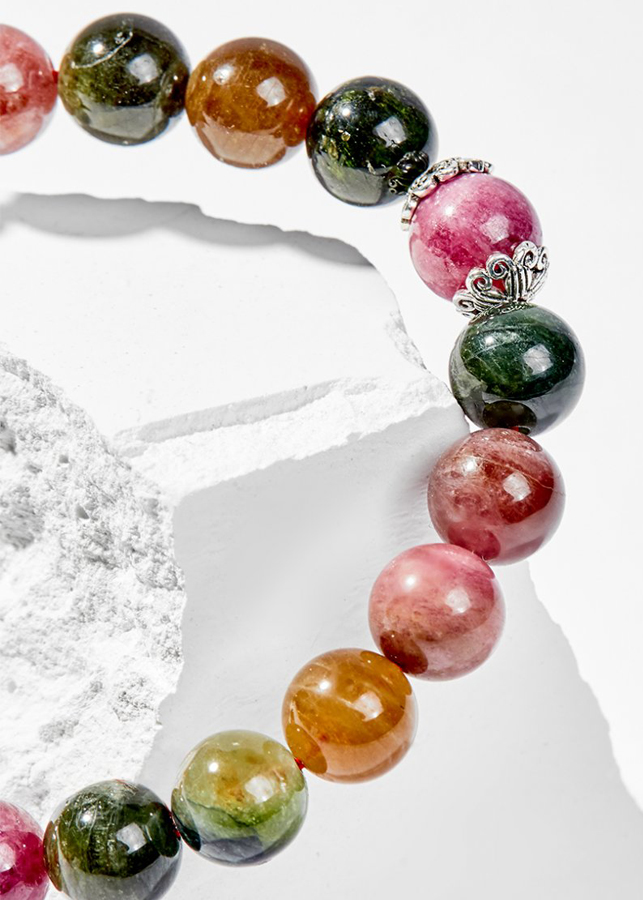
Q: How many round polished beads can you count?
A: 12